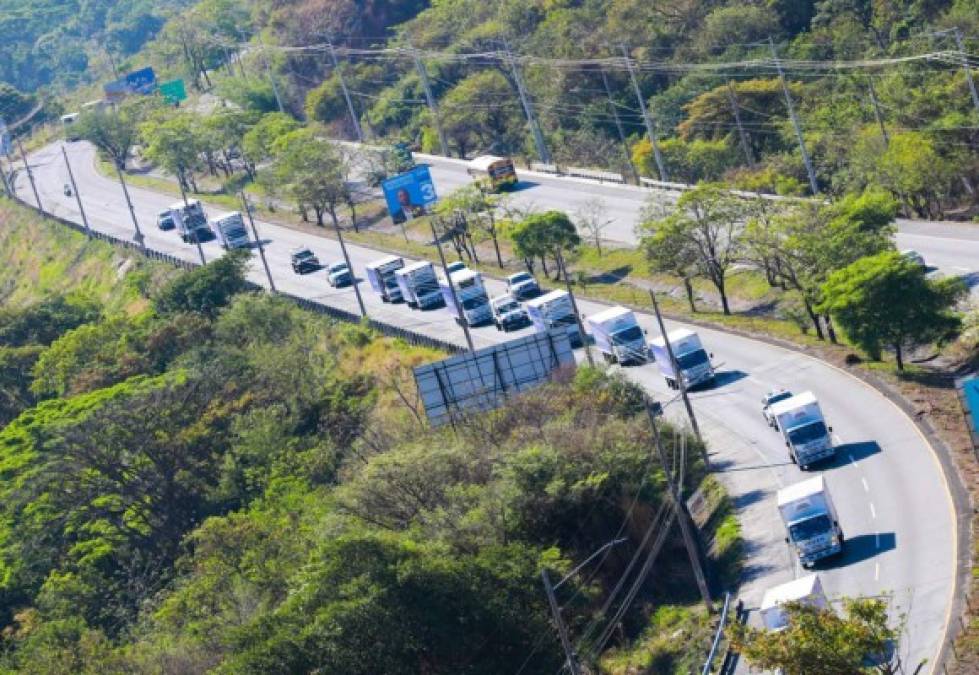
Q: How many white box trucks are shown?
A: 11